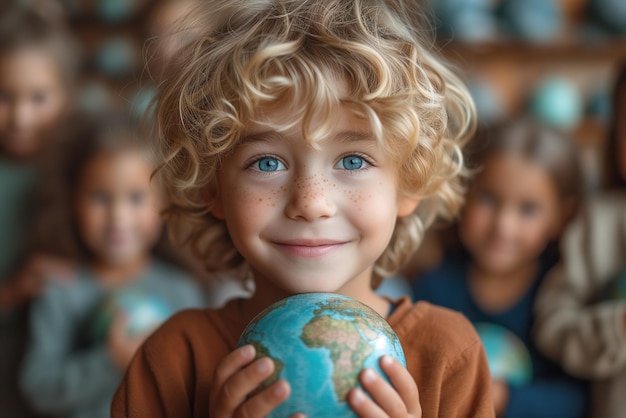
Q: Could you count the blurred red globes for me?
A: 0